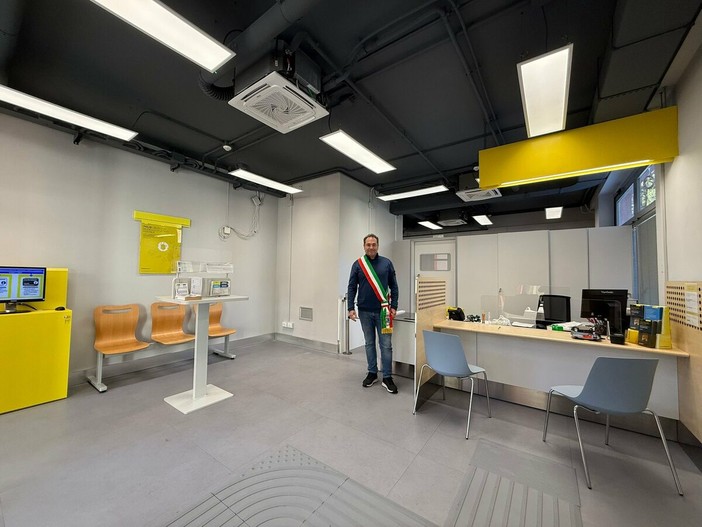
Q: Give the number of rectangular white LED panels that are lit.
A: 9